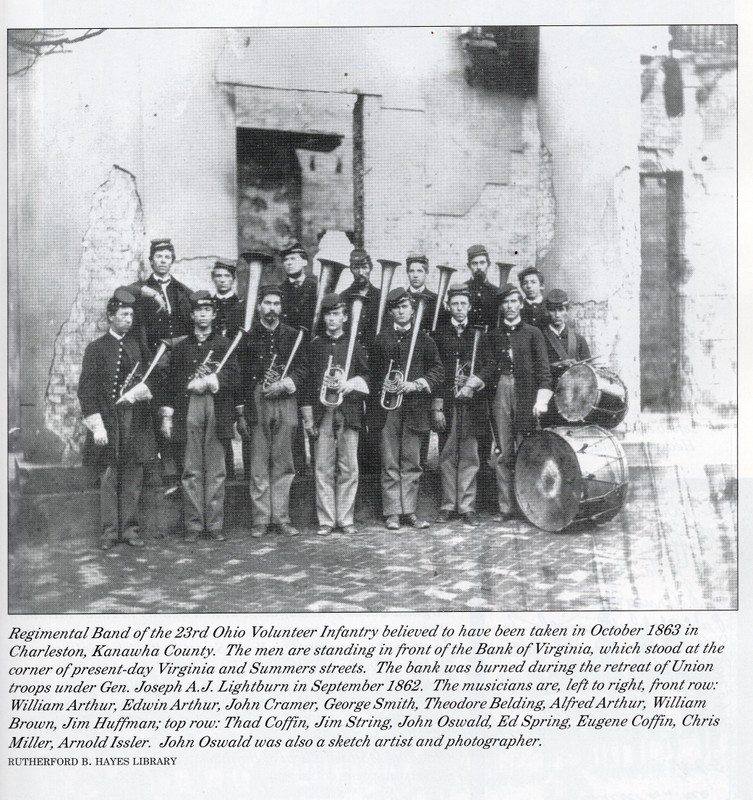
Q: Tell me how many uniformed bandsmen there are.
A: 15